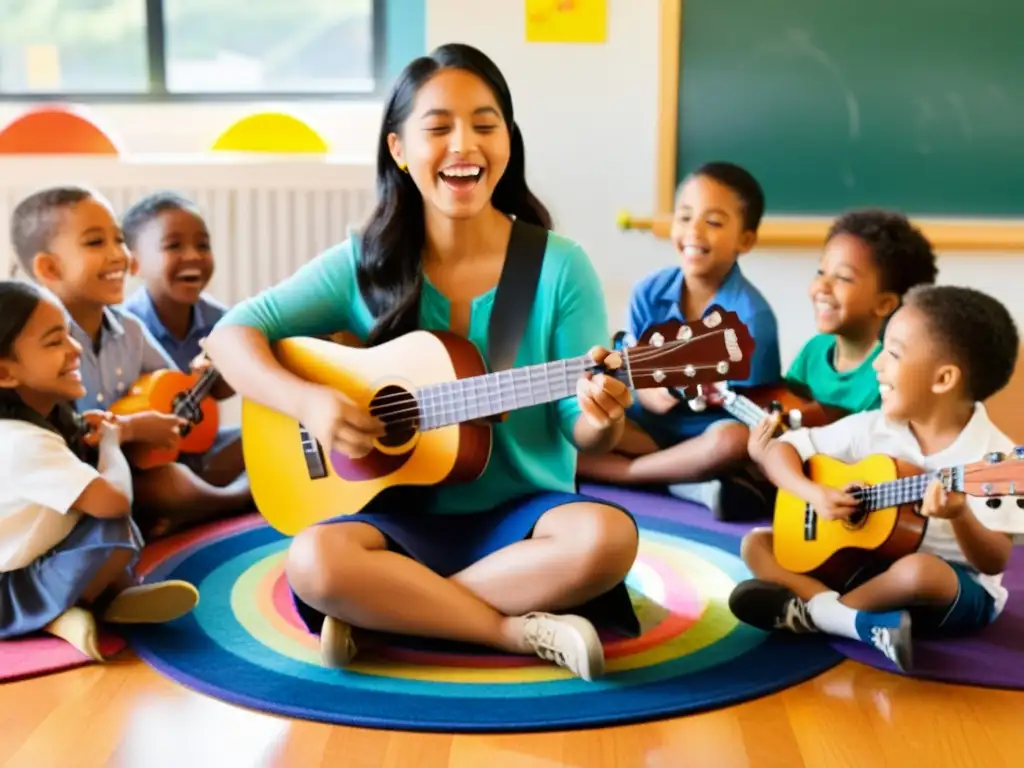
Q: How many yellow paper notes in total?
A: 1